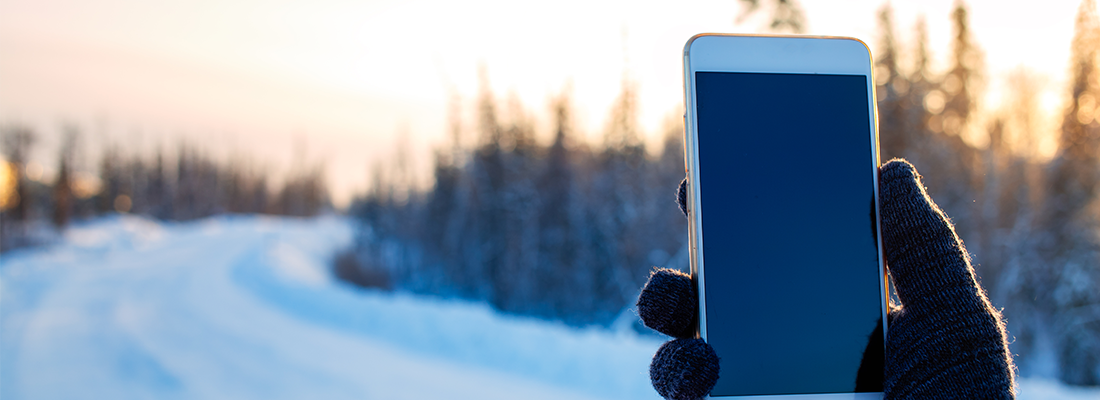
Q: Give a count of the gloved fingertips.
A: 4